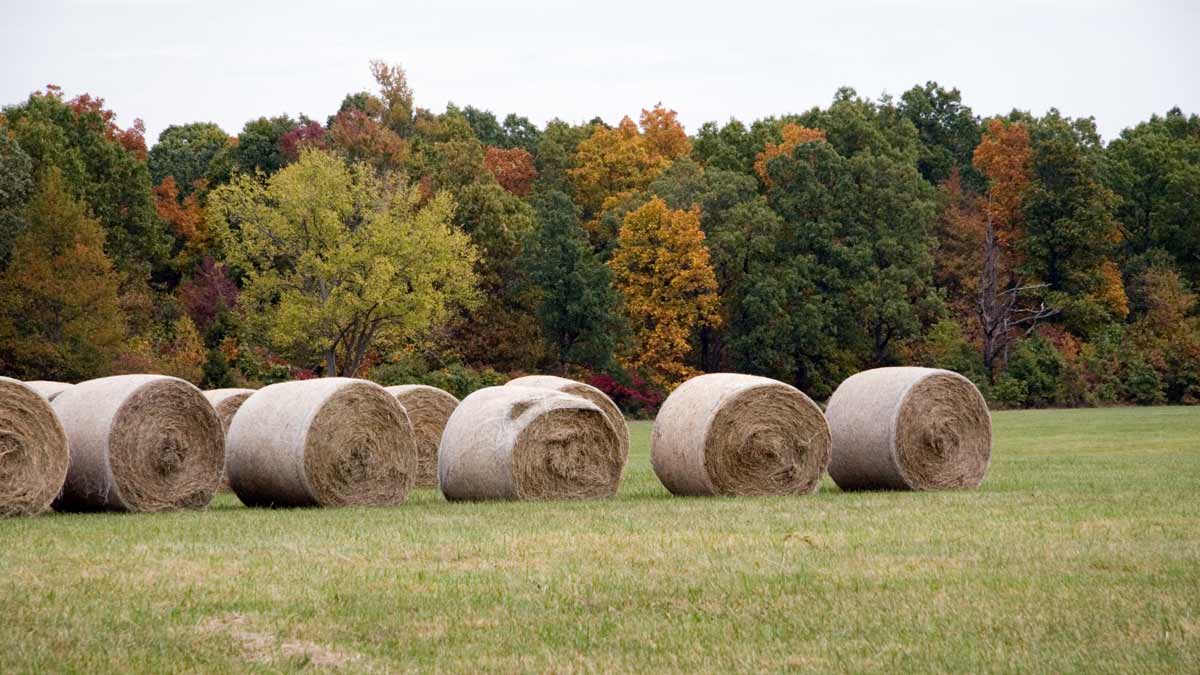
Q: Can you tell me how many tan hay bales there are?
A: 10